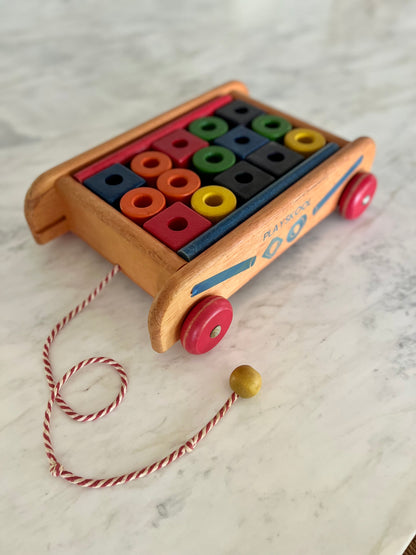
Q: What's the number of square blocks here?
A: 7